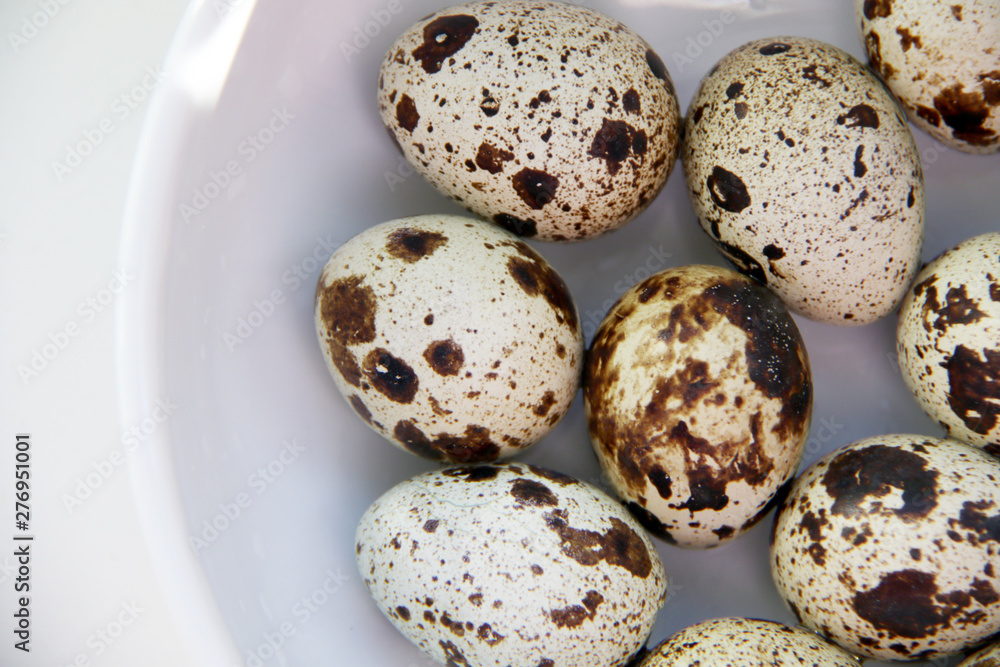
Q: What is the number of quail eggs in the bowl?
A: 10